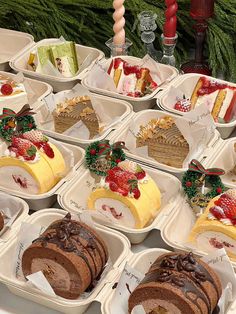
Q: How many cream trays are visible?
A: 14